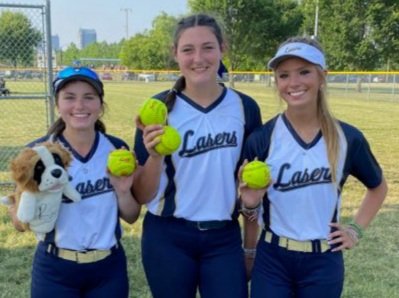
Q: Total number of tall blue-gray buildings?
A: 2